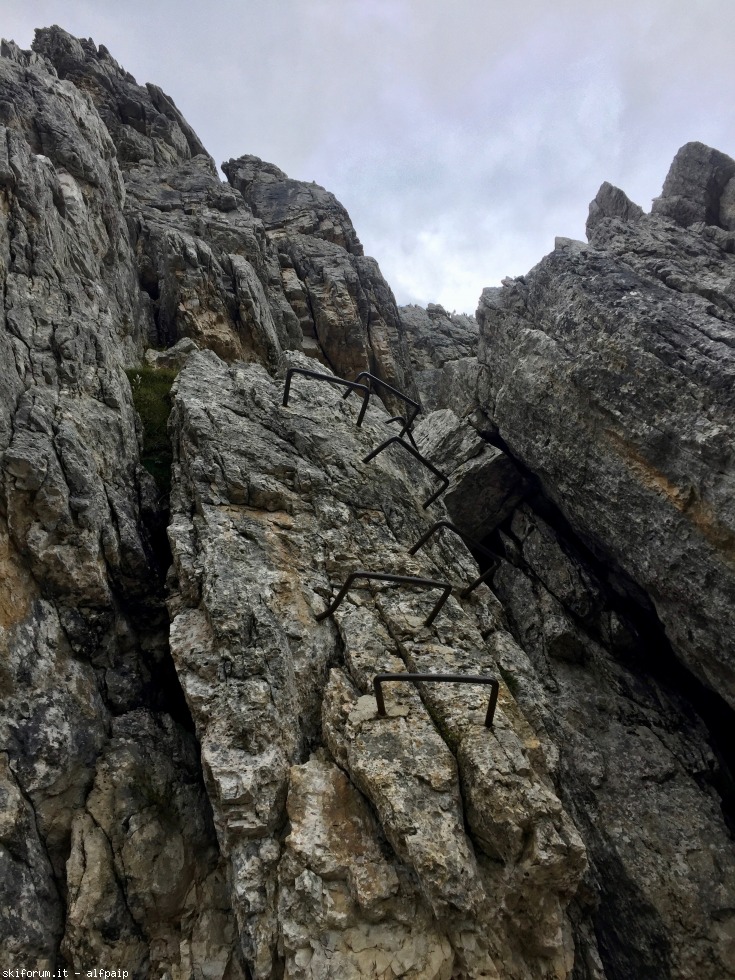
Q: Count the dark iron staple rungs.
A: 7